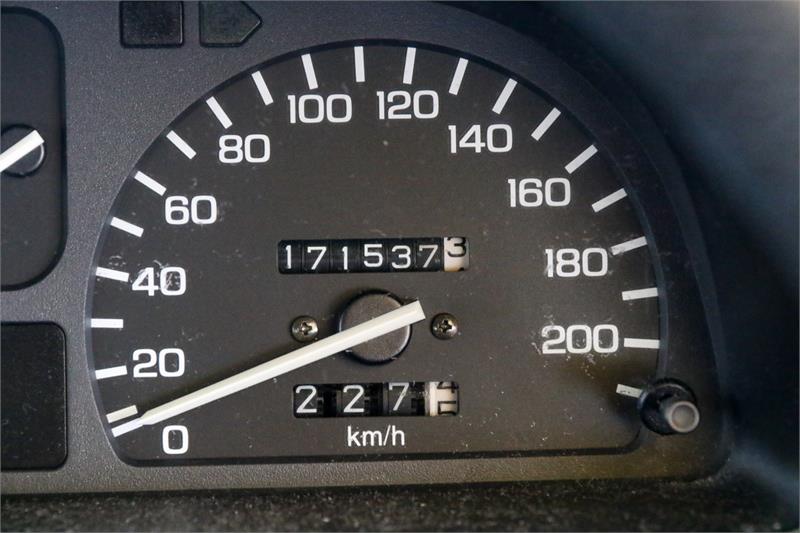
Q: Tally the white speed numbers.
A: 11